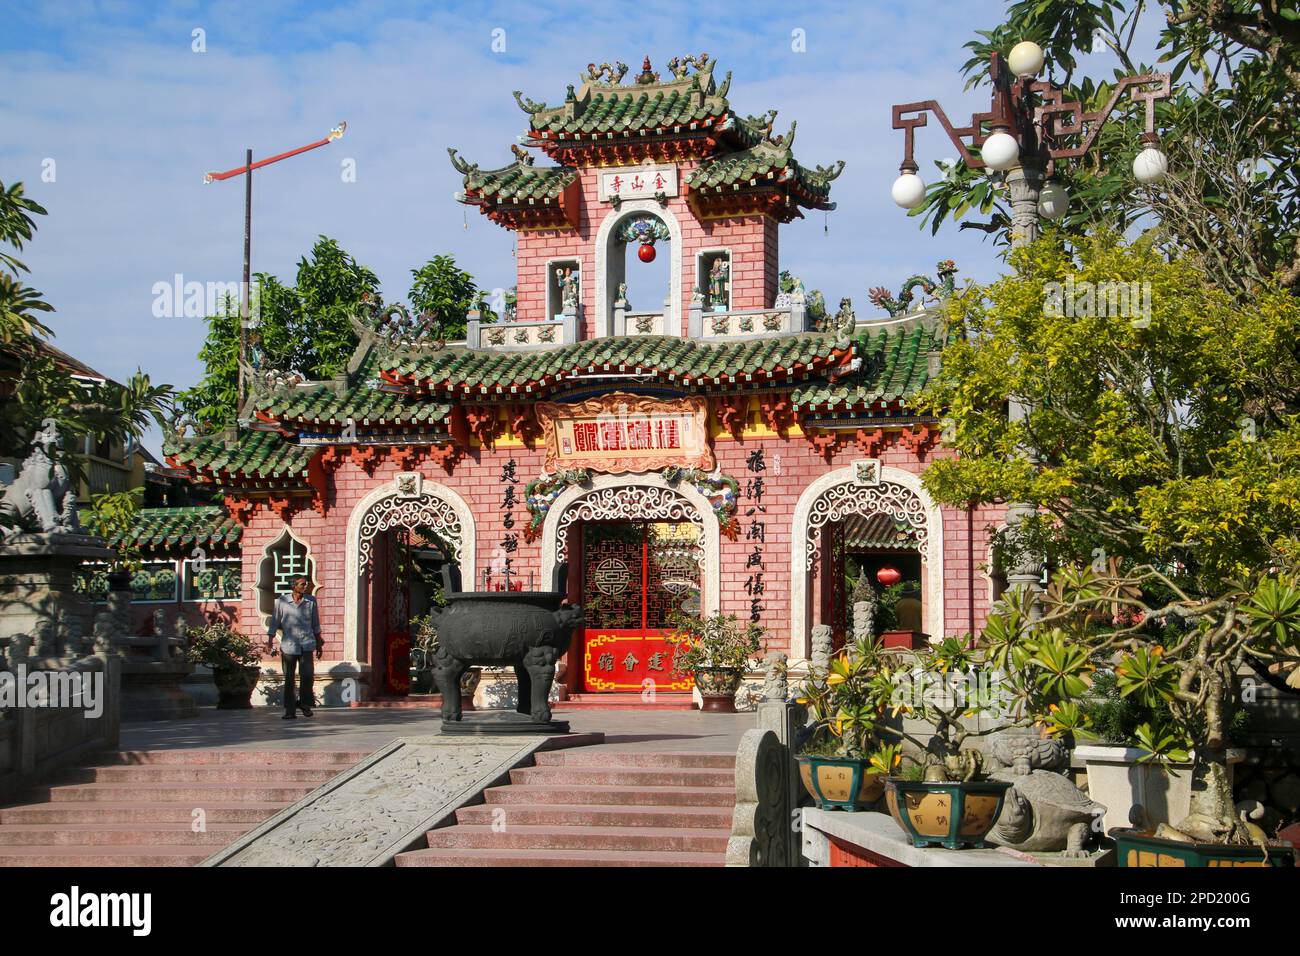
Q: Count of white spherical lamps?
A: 5